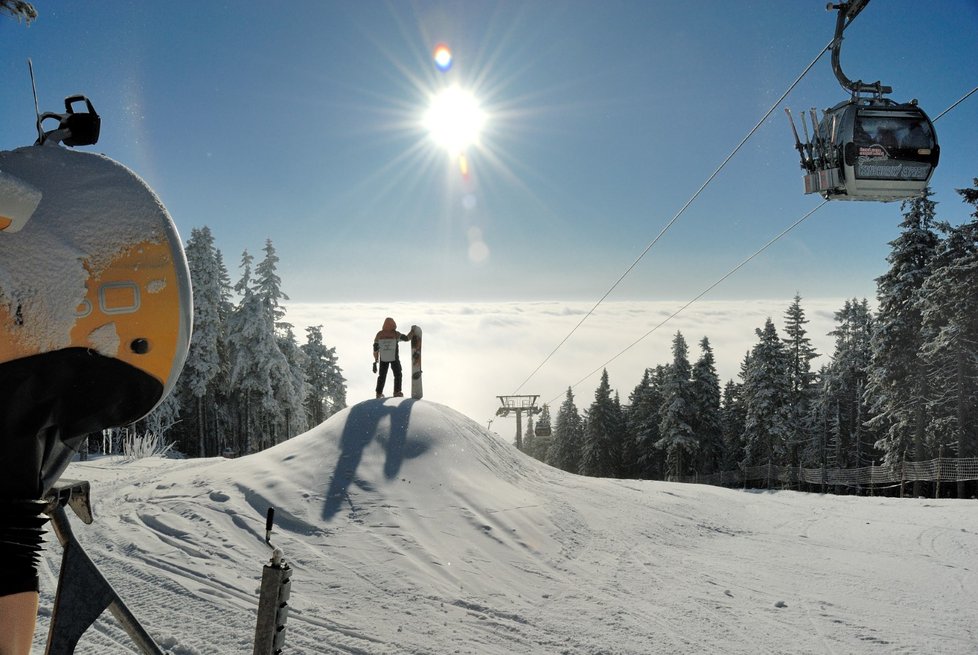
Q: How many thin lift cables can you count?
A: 2